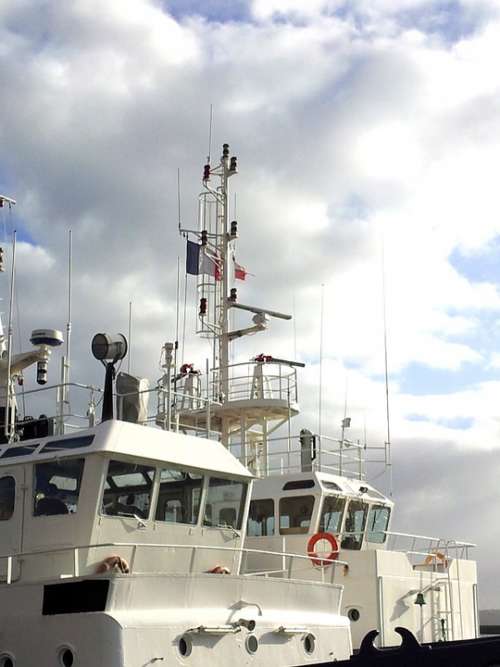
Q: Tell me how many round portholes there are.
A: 6